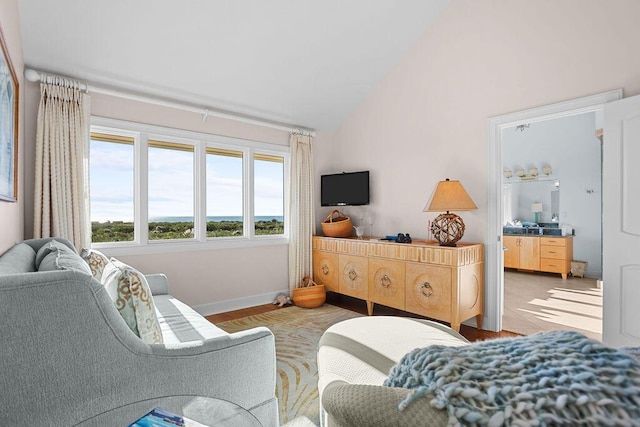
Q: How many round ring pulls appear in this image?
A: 4